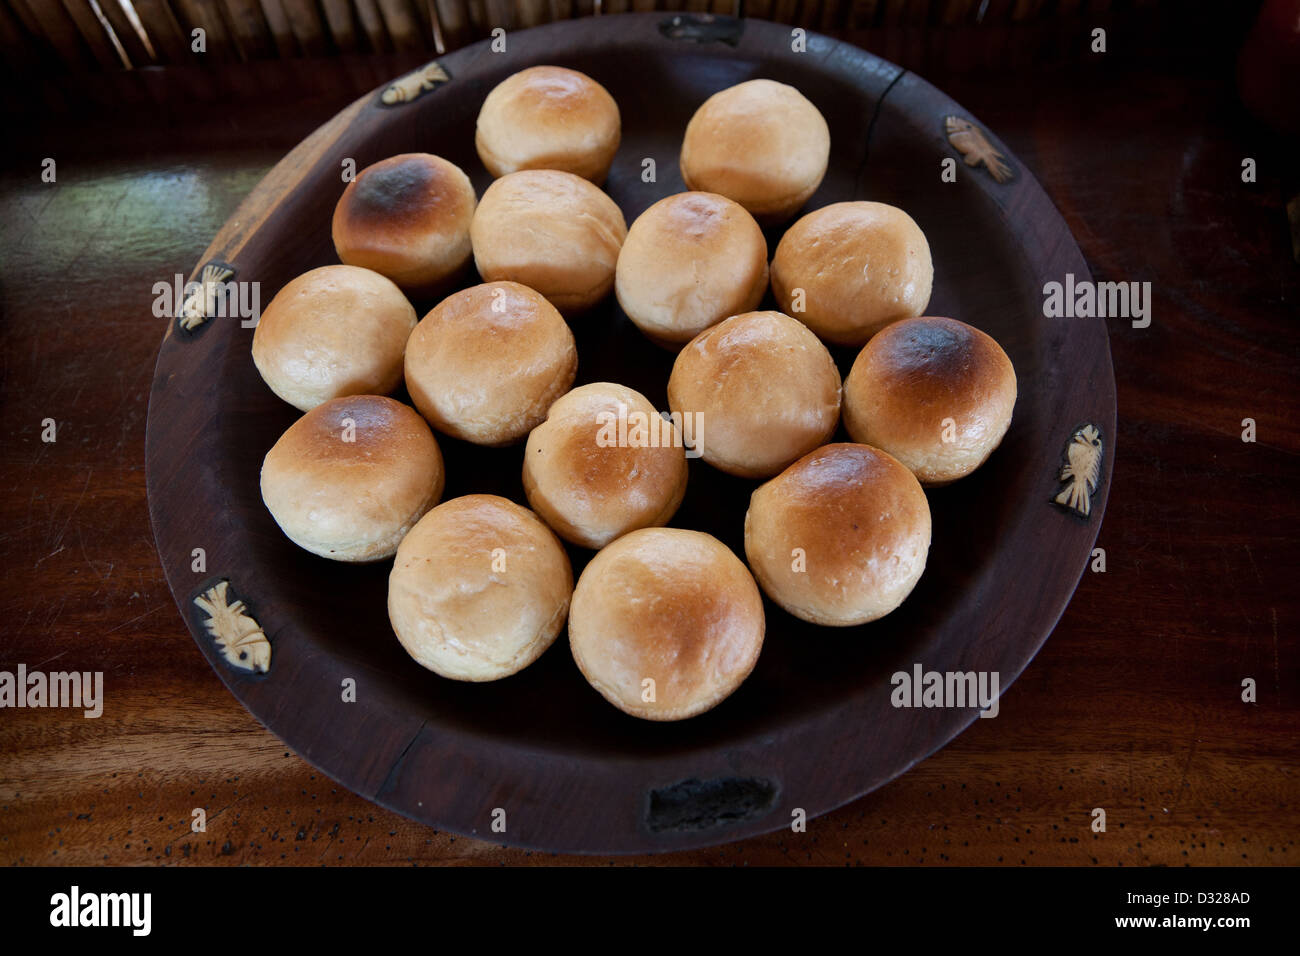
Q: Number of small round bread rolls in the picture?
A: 15